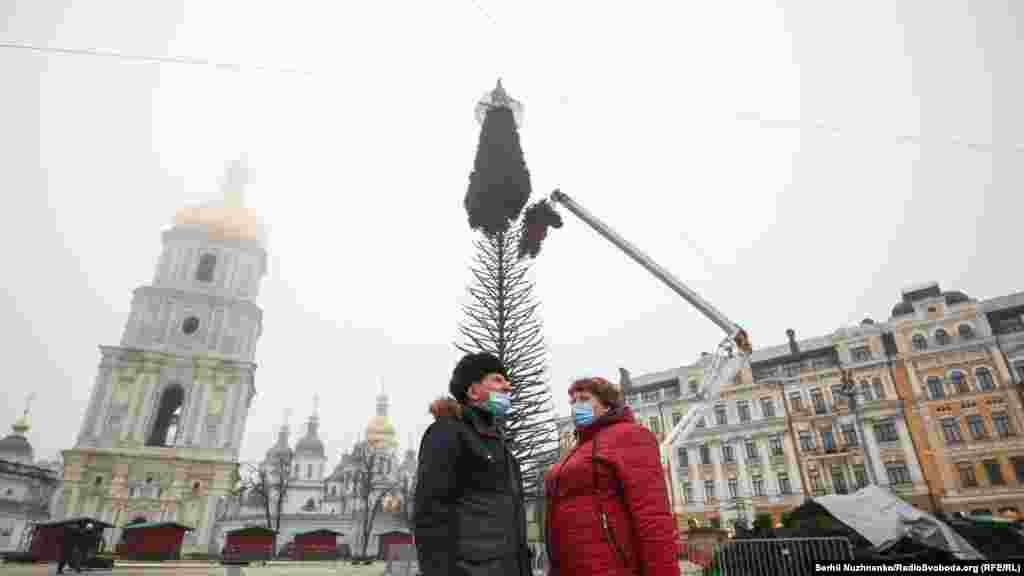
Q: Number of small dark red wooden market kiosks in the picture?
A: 5